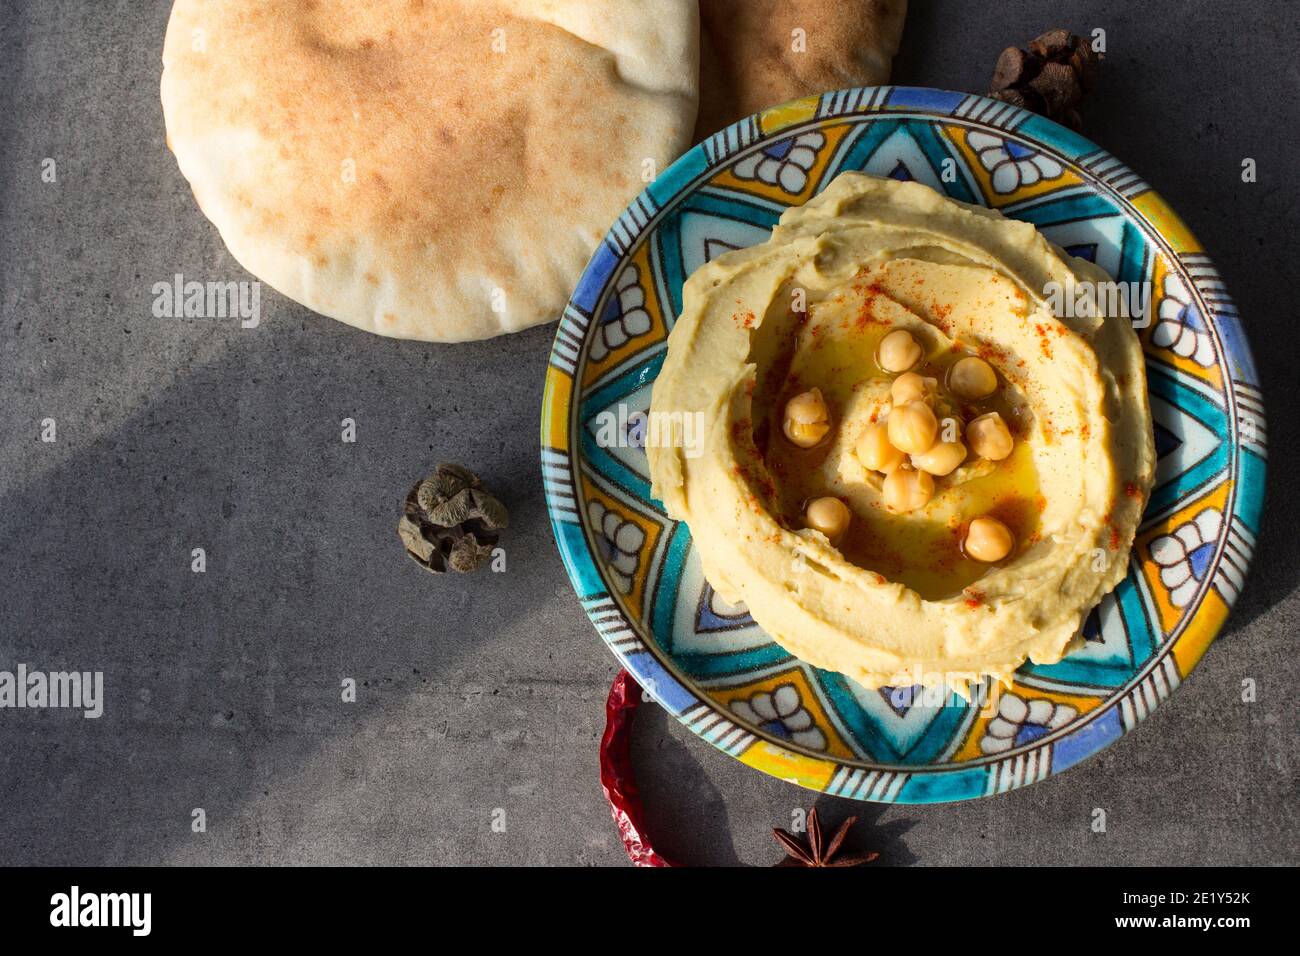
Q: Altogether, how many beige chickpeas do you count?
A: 11